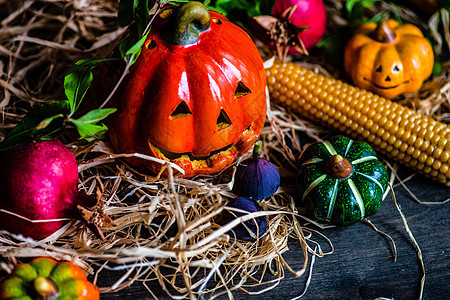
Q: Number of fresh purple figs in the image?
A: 2